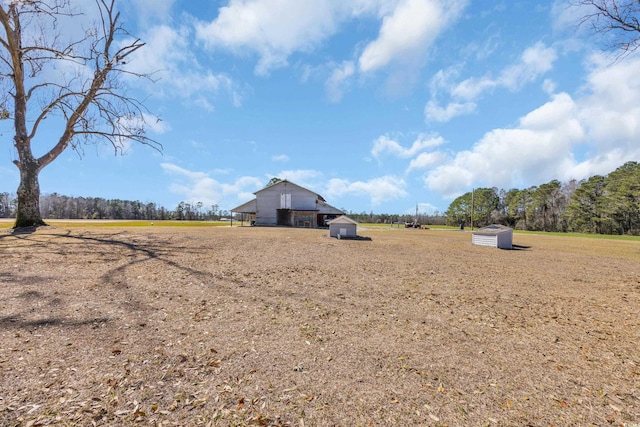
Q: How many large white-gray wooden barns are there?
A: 1